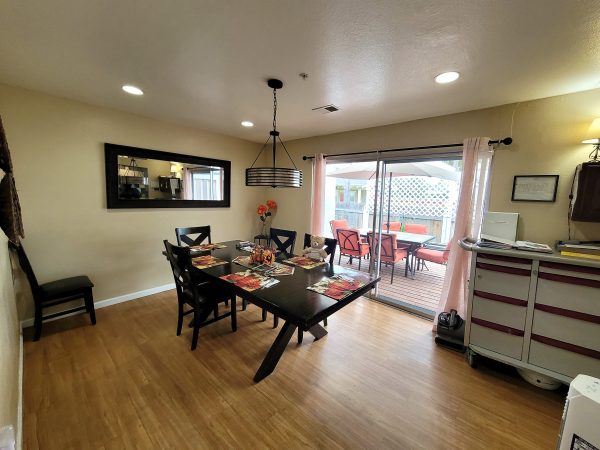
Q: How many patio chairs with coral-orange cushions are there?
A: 6